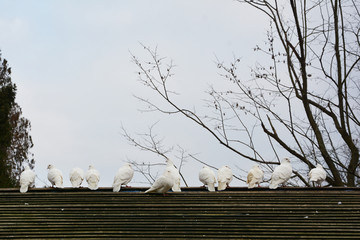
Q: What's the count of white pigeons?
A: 12